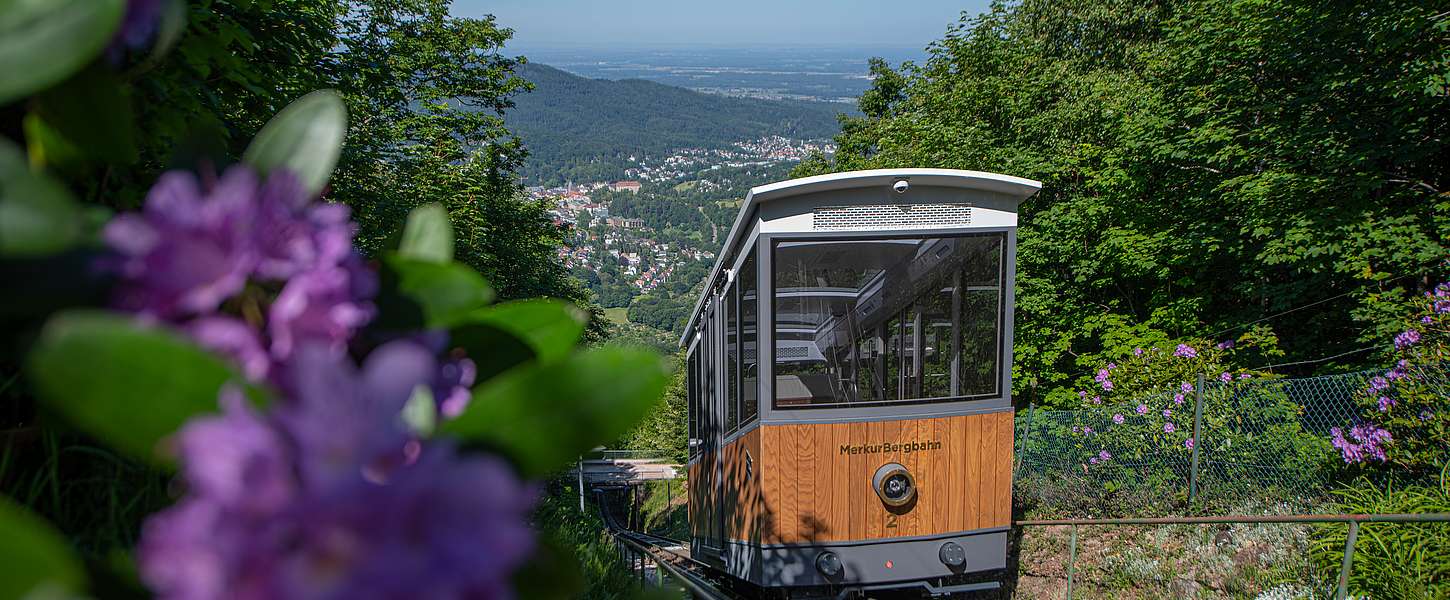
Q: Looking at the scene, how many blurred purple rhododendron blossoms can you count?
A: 2